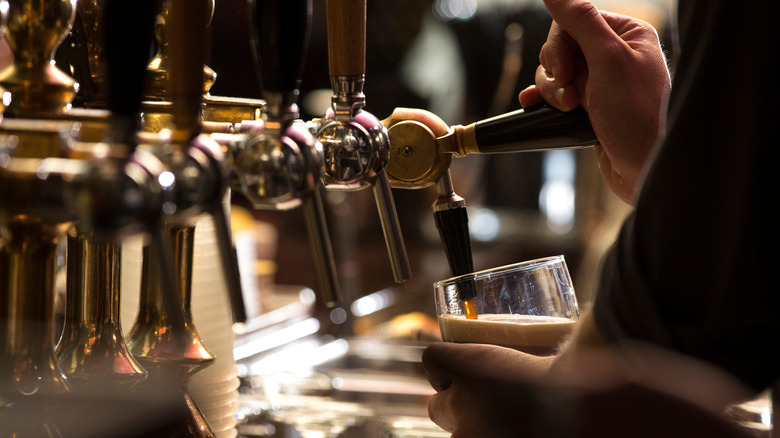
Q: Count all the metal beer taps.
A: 5